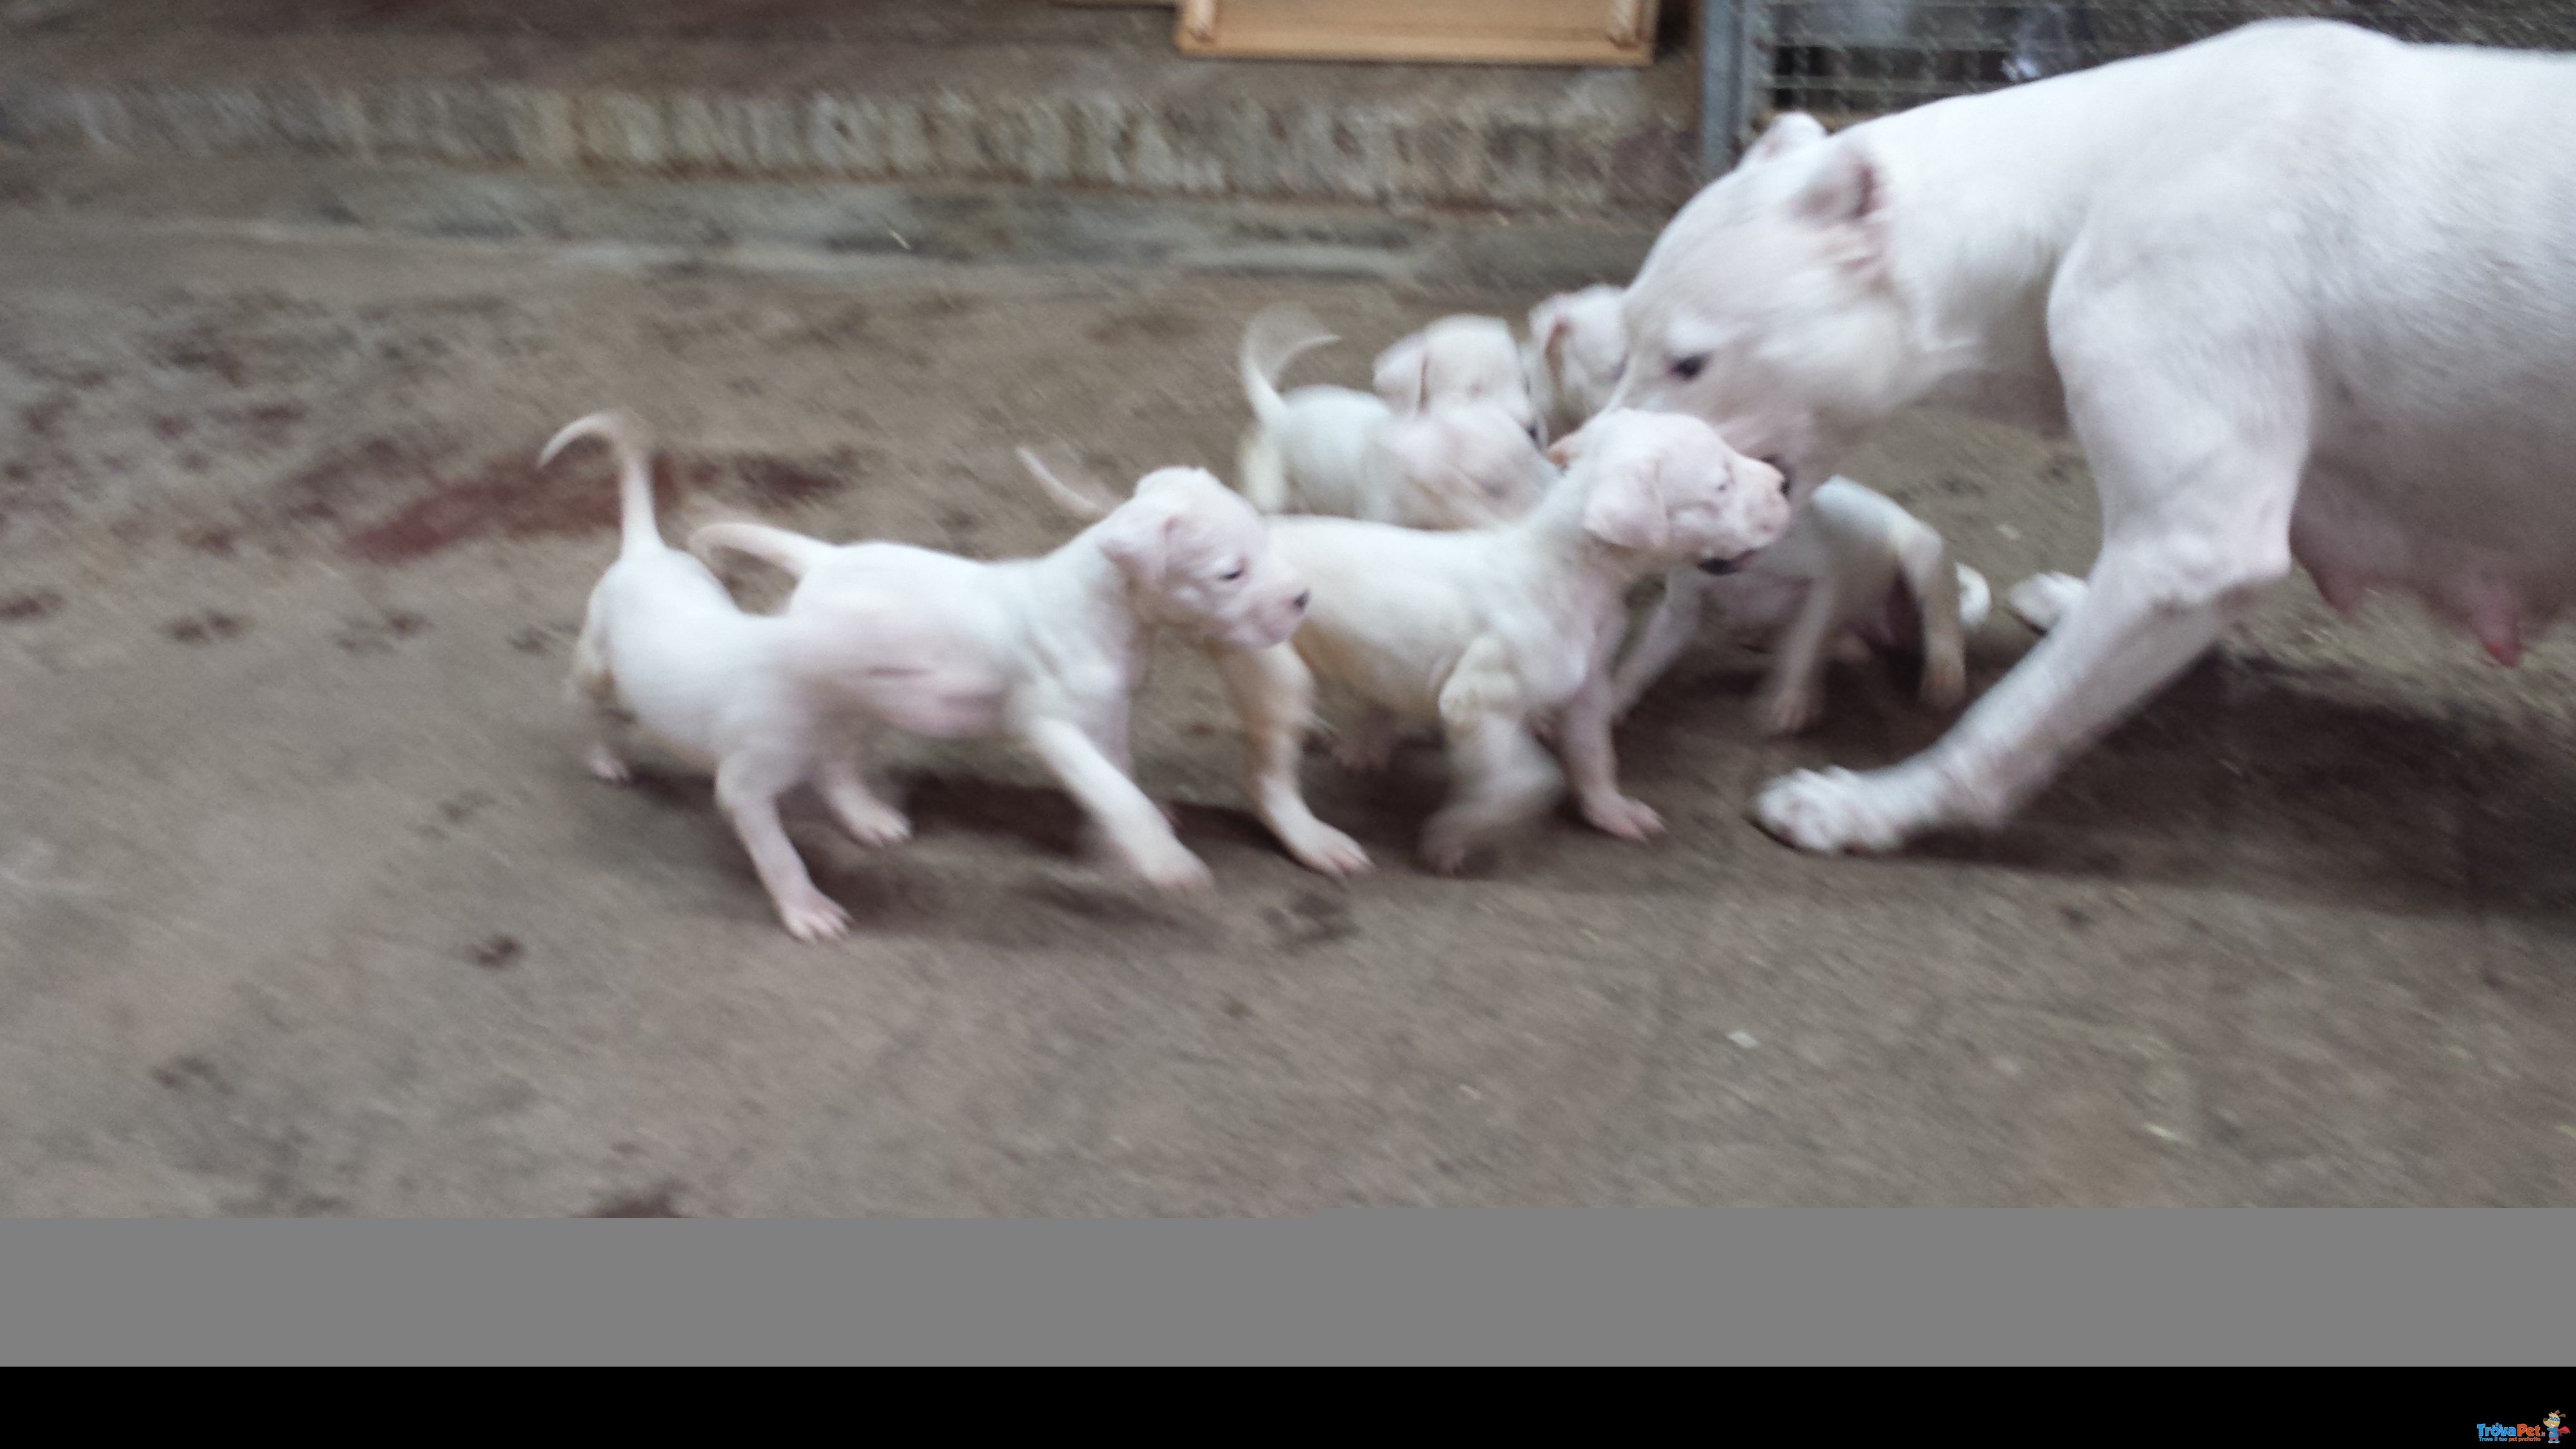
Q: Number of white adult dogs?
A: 1